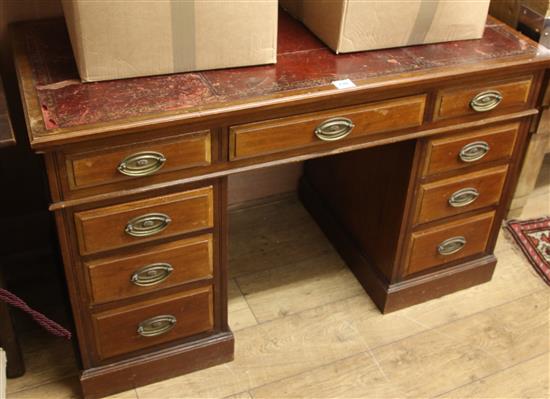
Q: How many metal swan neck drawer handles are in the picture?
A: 9